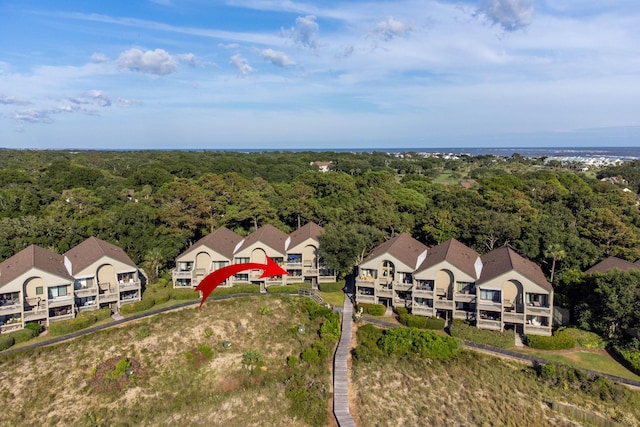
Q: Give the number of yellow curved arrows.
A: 0